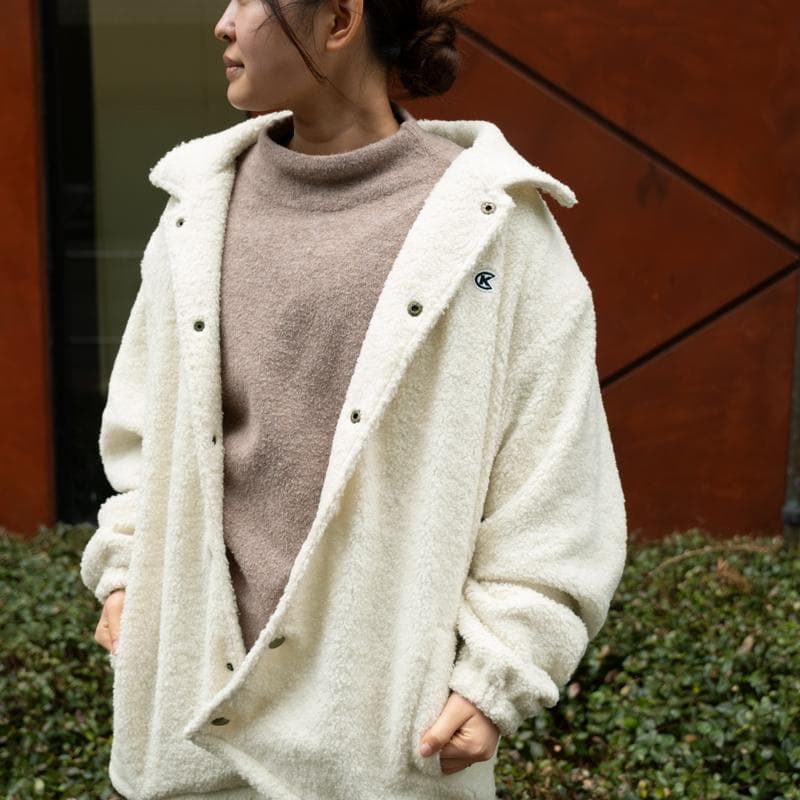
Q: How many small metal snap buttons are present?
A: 9